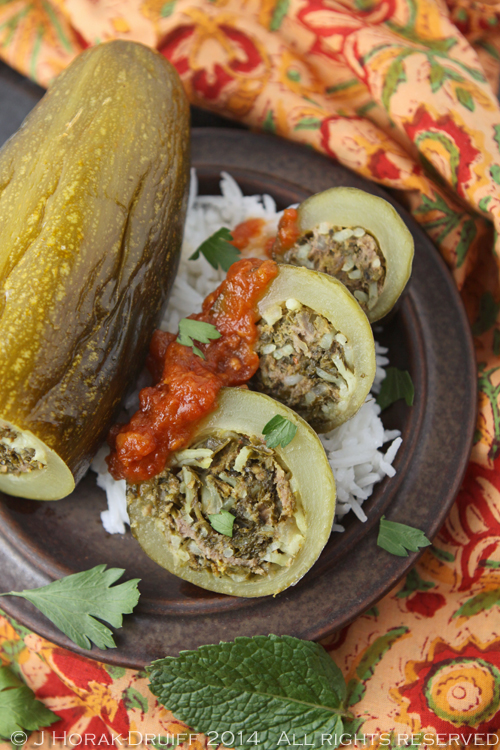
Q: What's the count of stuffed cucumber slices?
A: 3